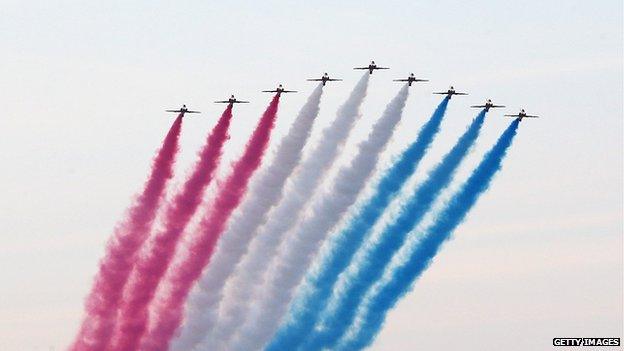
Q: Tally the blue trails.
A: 3